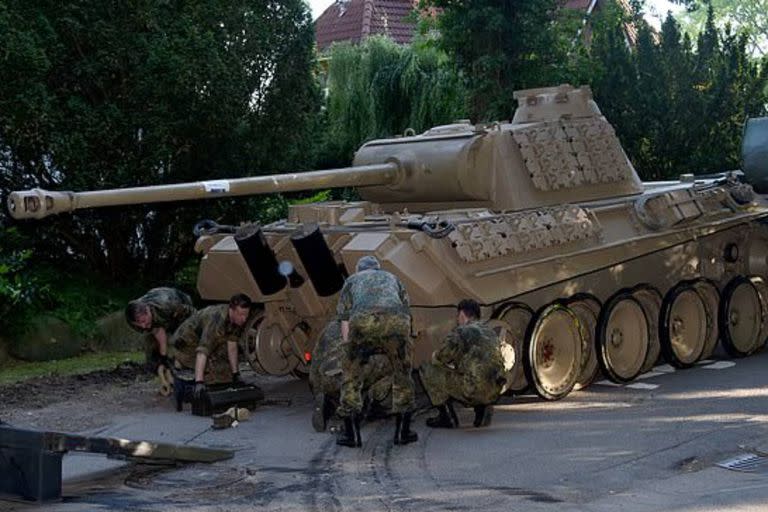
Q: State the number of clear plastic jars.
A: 0